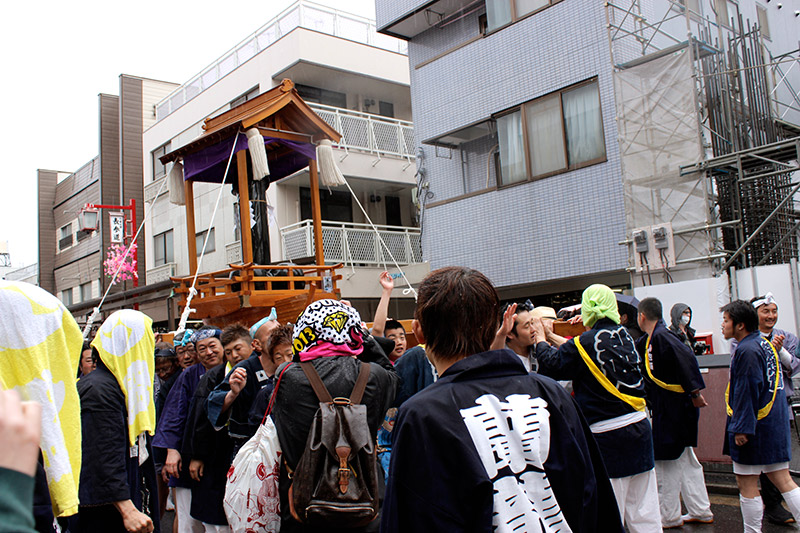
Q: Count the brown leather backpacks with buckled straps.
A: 1